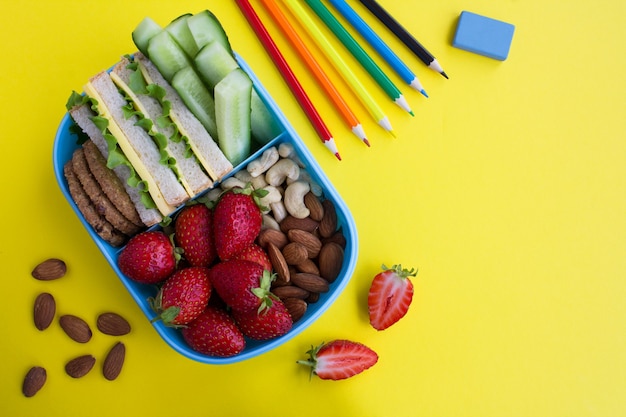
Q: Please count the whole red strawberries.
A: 8